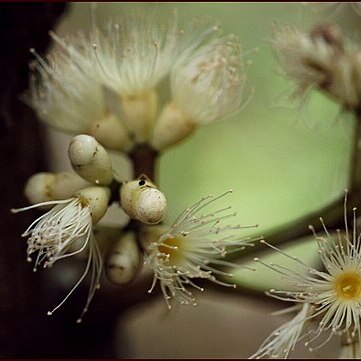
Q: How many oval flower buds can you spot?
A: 4